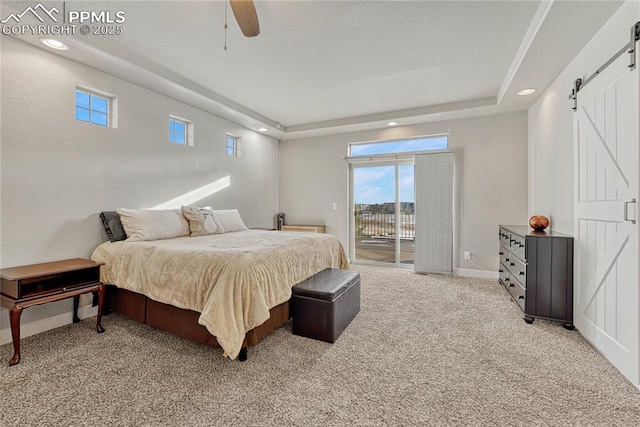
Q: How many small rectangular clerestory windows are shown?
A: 3